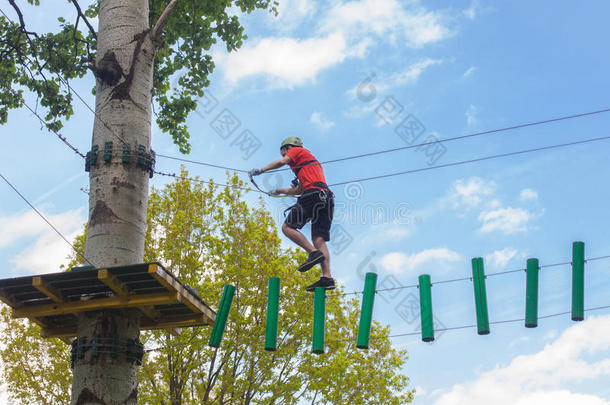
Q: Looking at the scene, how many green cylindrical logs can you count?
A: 8